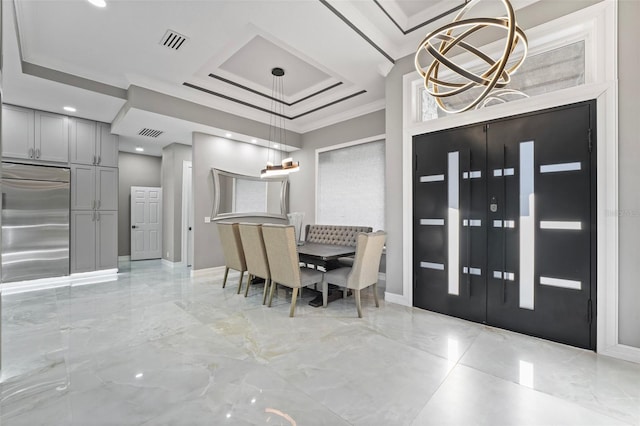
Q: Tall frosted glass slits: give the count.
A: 2